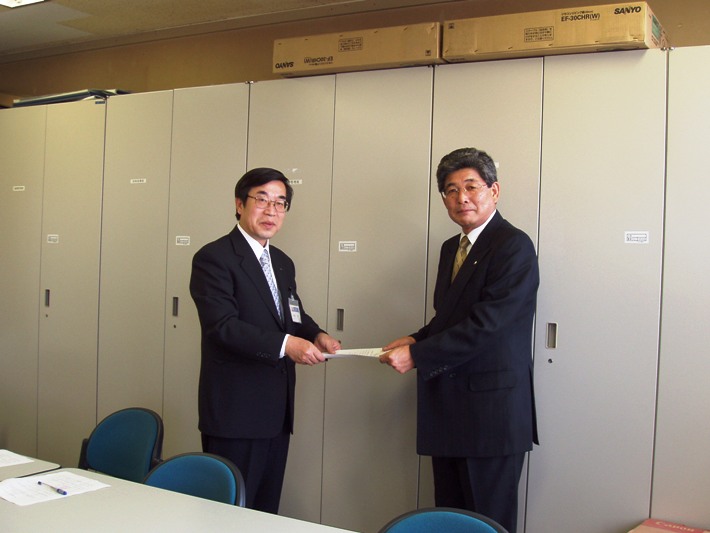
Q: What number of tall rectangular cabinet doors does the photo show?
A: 9